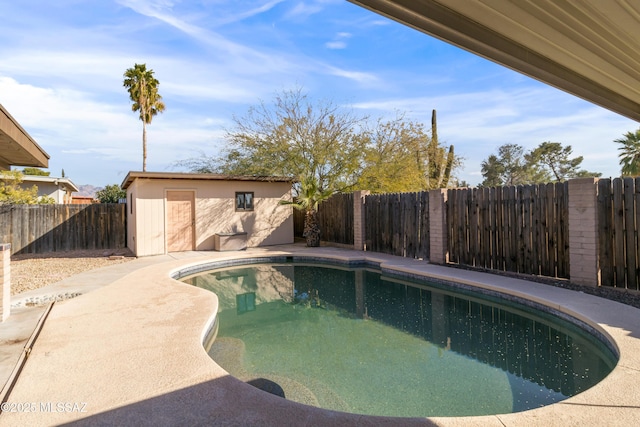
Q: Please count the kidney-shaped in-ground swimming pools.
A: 1